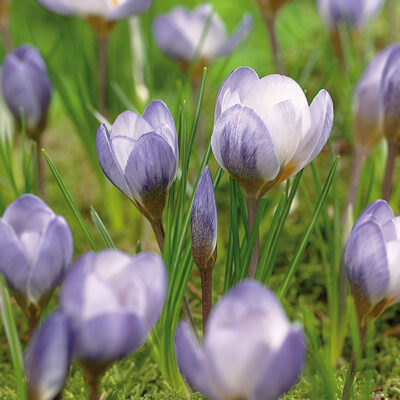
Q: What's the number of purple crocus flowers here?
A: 14